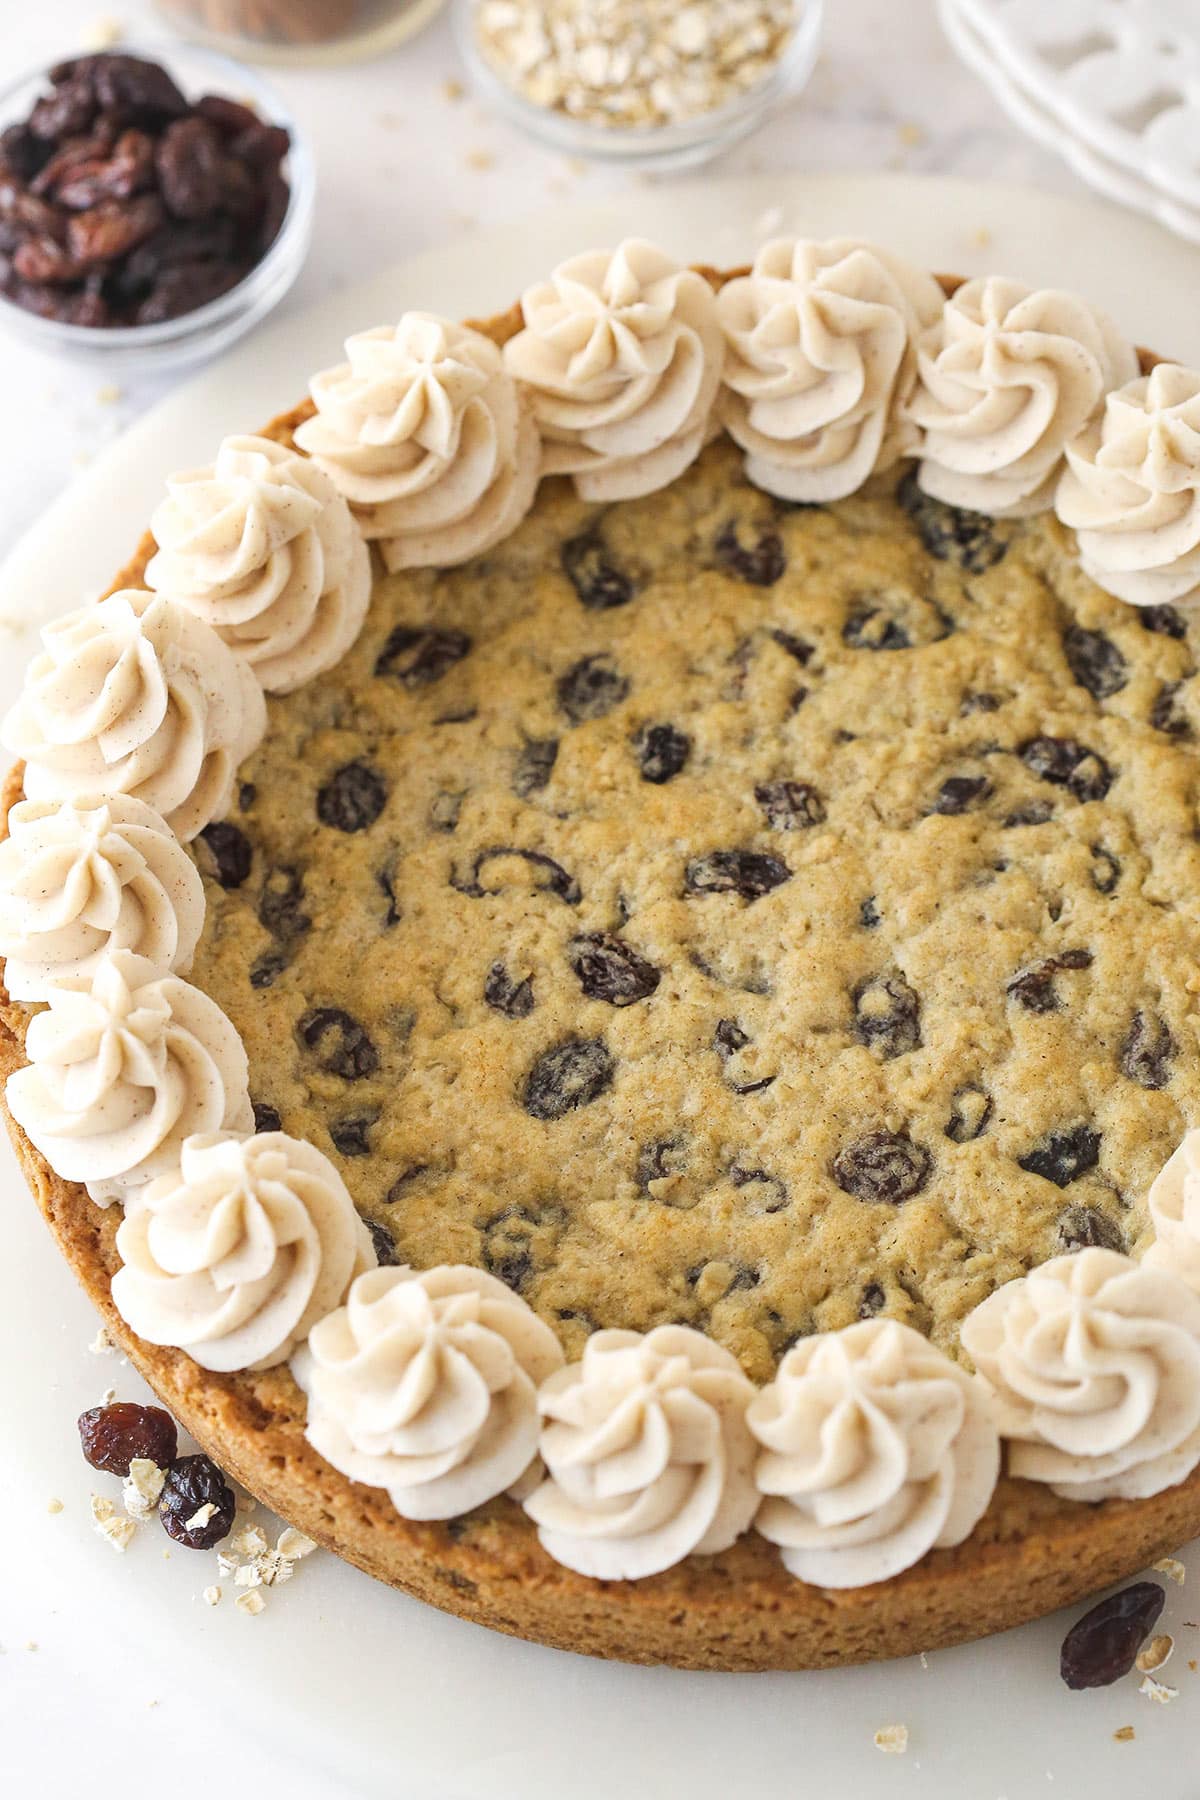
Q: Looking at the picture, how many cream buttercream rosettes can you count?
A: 15